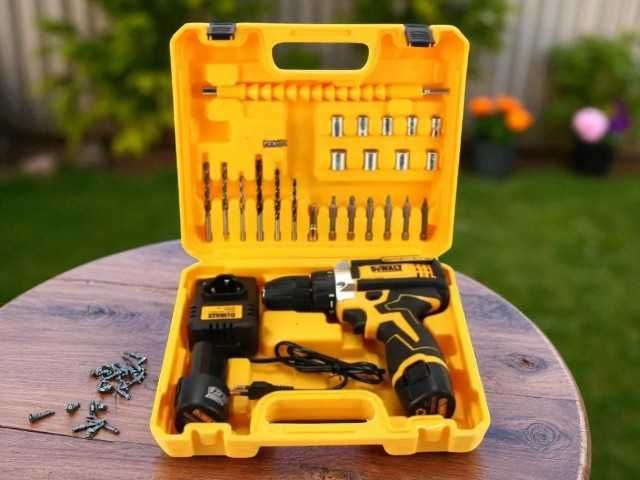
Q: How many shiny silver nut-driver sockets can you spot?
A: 9